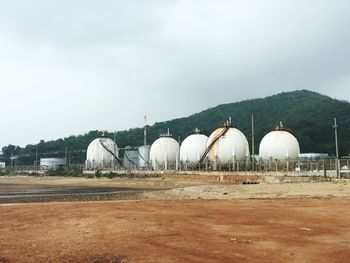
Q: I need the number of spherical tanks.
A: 5